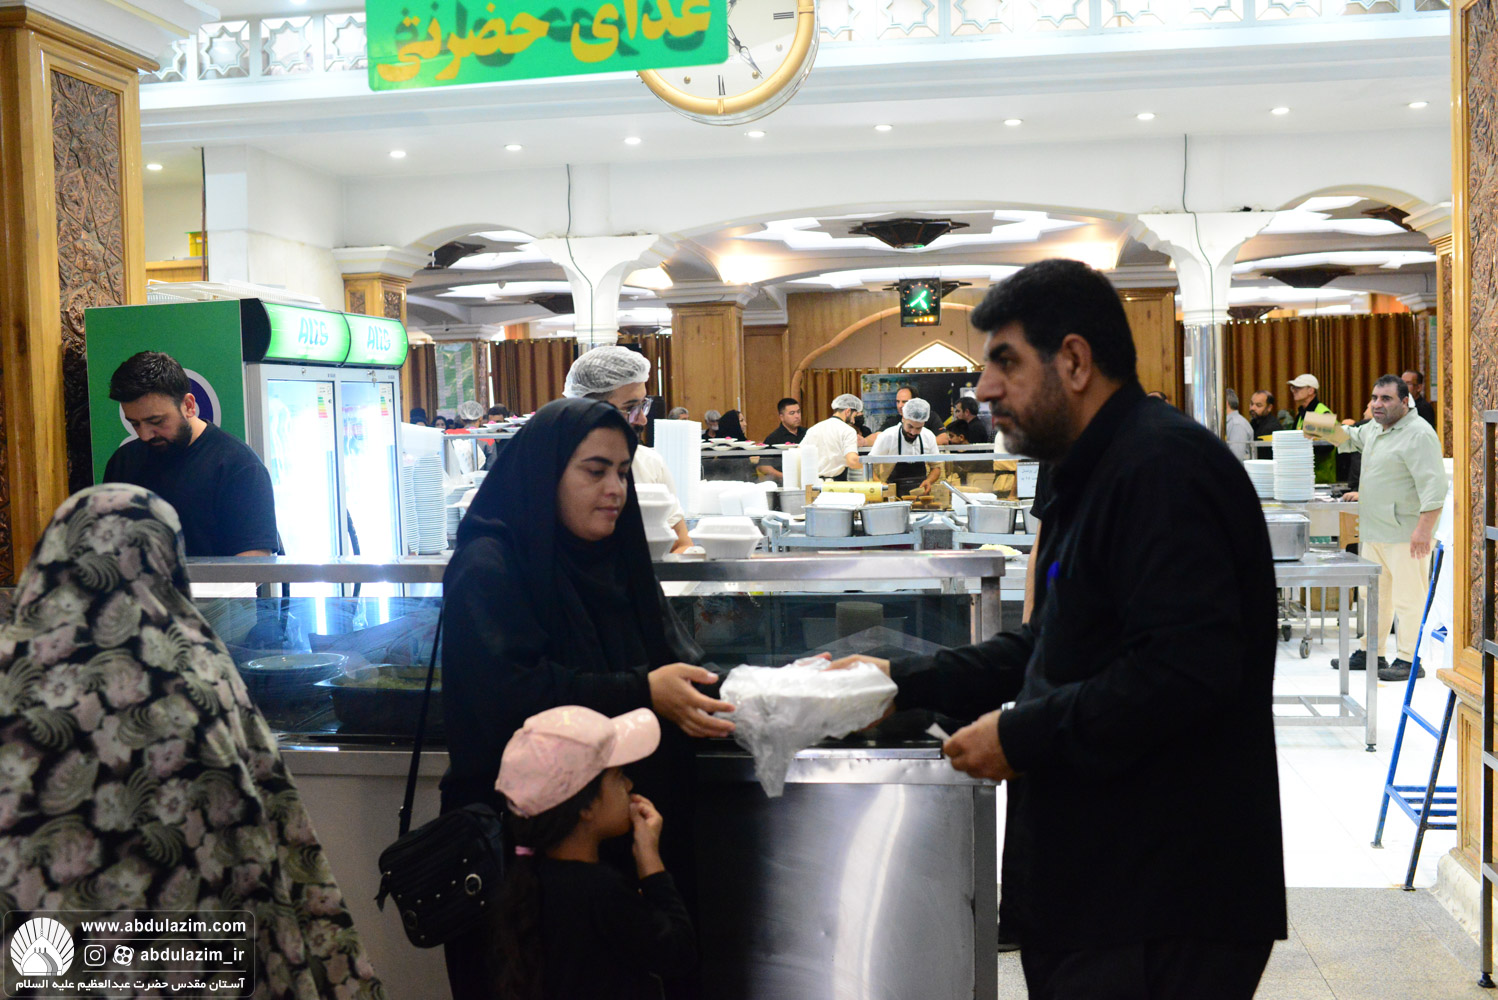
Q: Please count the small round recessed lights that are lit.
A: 10